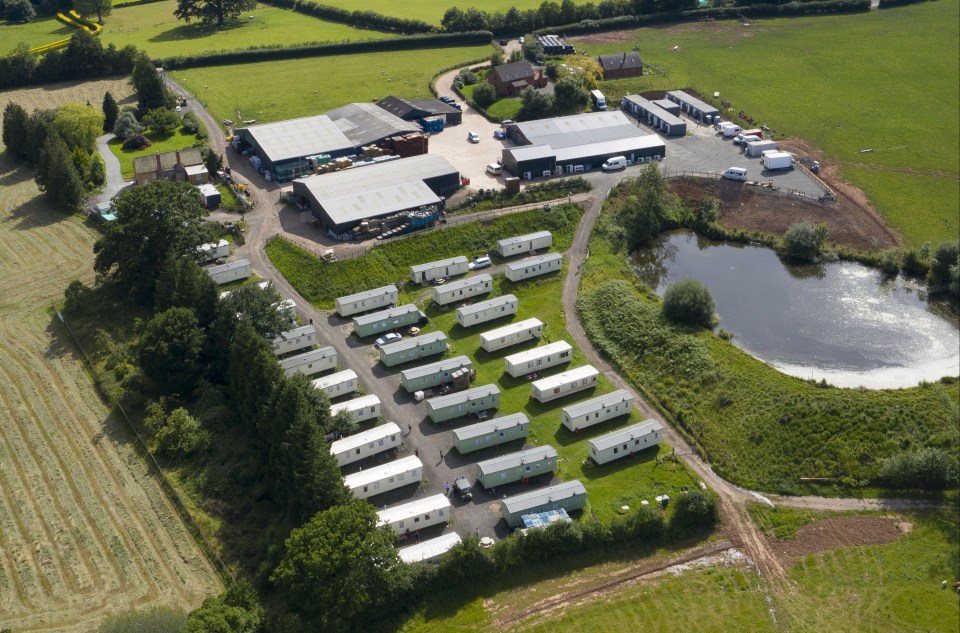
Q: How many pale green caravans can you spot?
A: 7